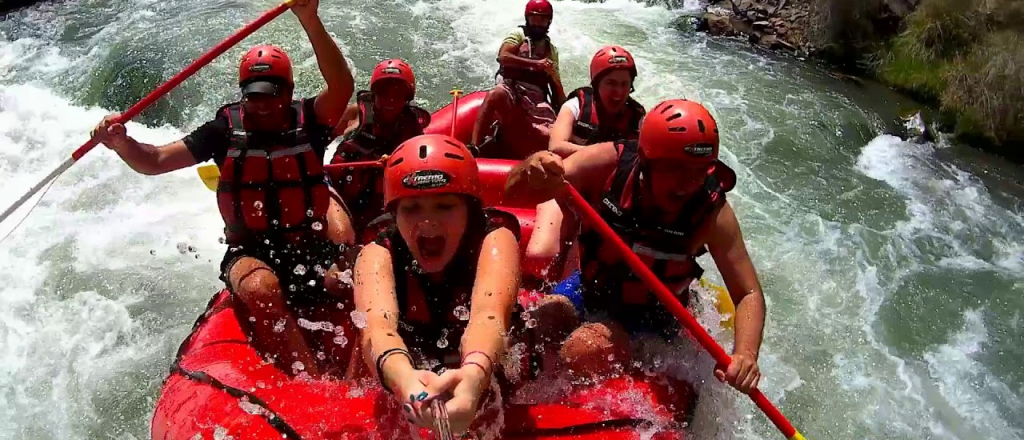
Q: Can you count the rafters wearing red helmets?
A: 6